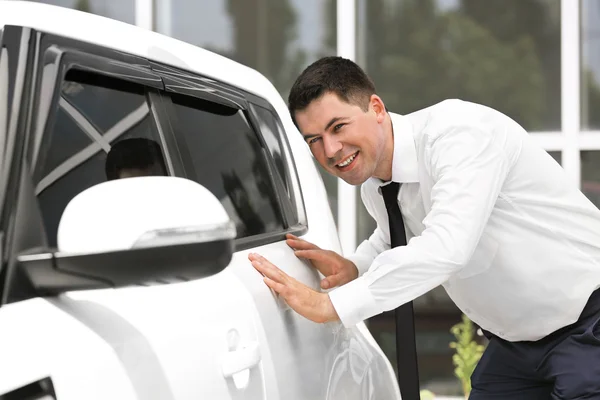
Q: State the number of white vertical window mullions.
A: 3